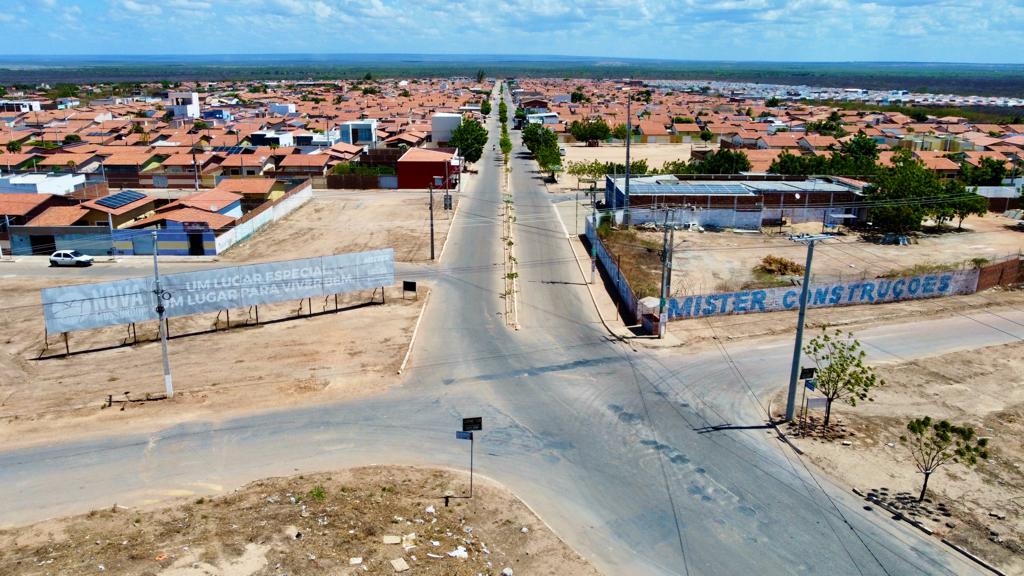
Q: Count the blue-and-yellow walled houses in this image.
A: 1